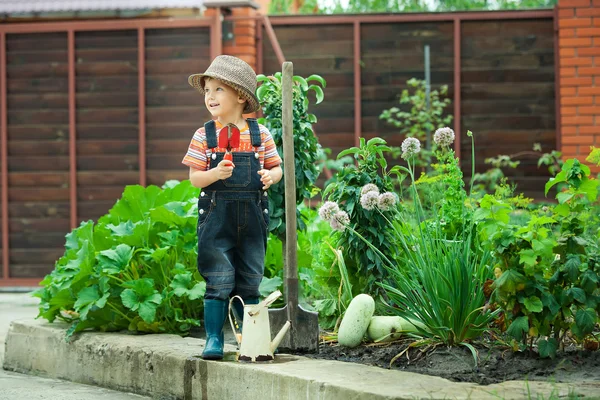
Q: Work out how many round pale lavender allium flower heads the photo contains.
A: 7